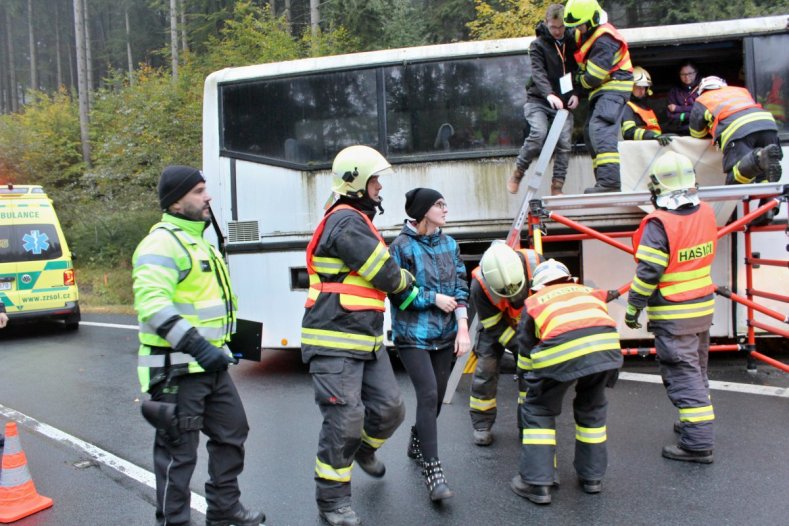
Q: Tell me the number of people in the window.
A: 2